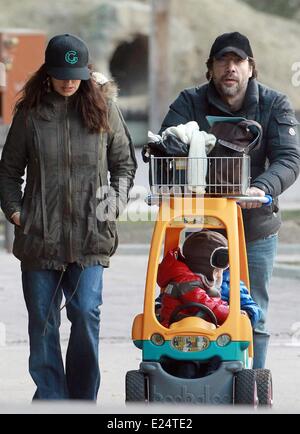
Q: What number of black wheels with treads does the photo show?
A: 3